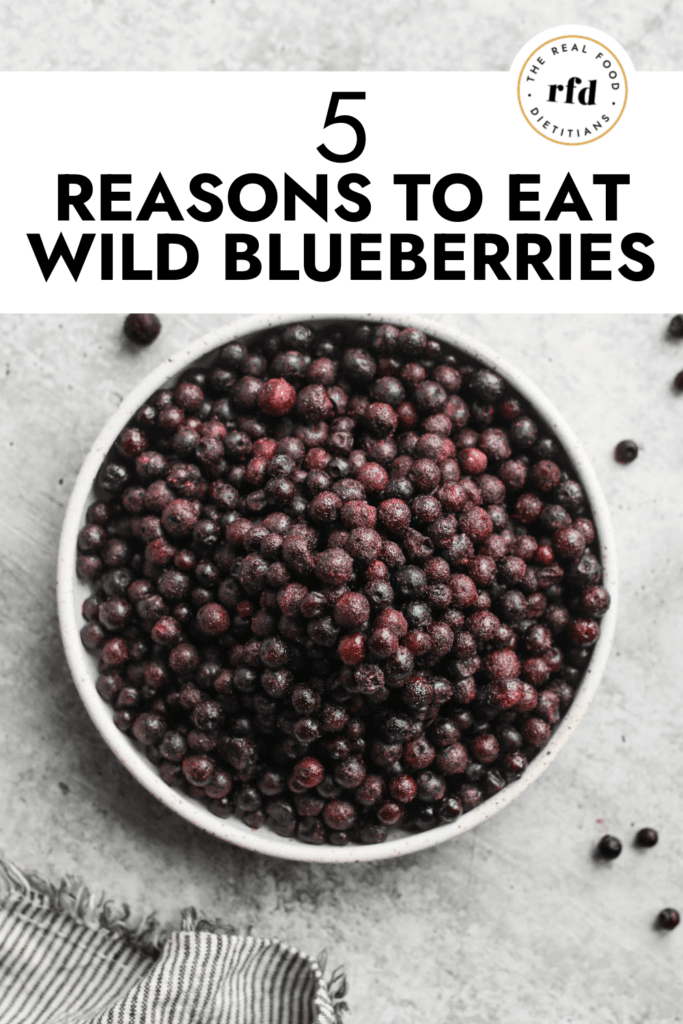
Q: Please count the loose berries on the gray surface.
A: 7